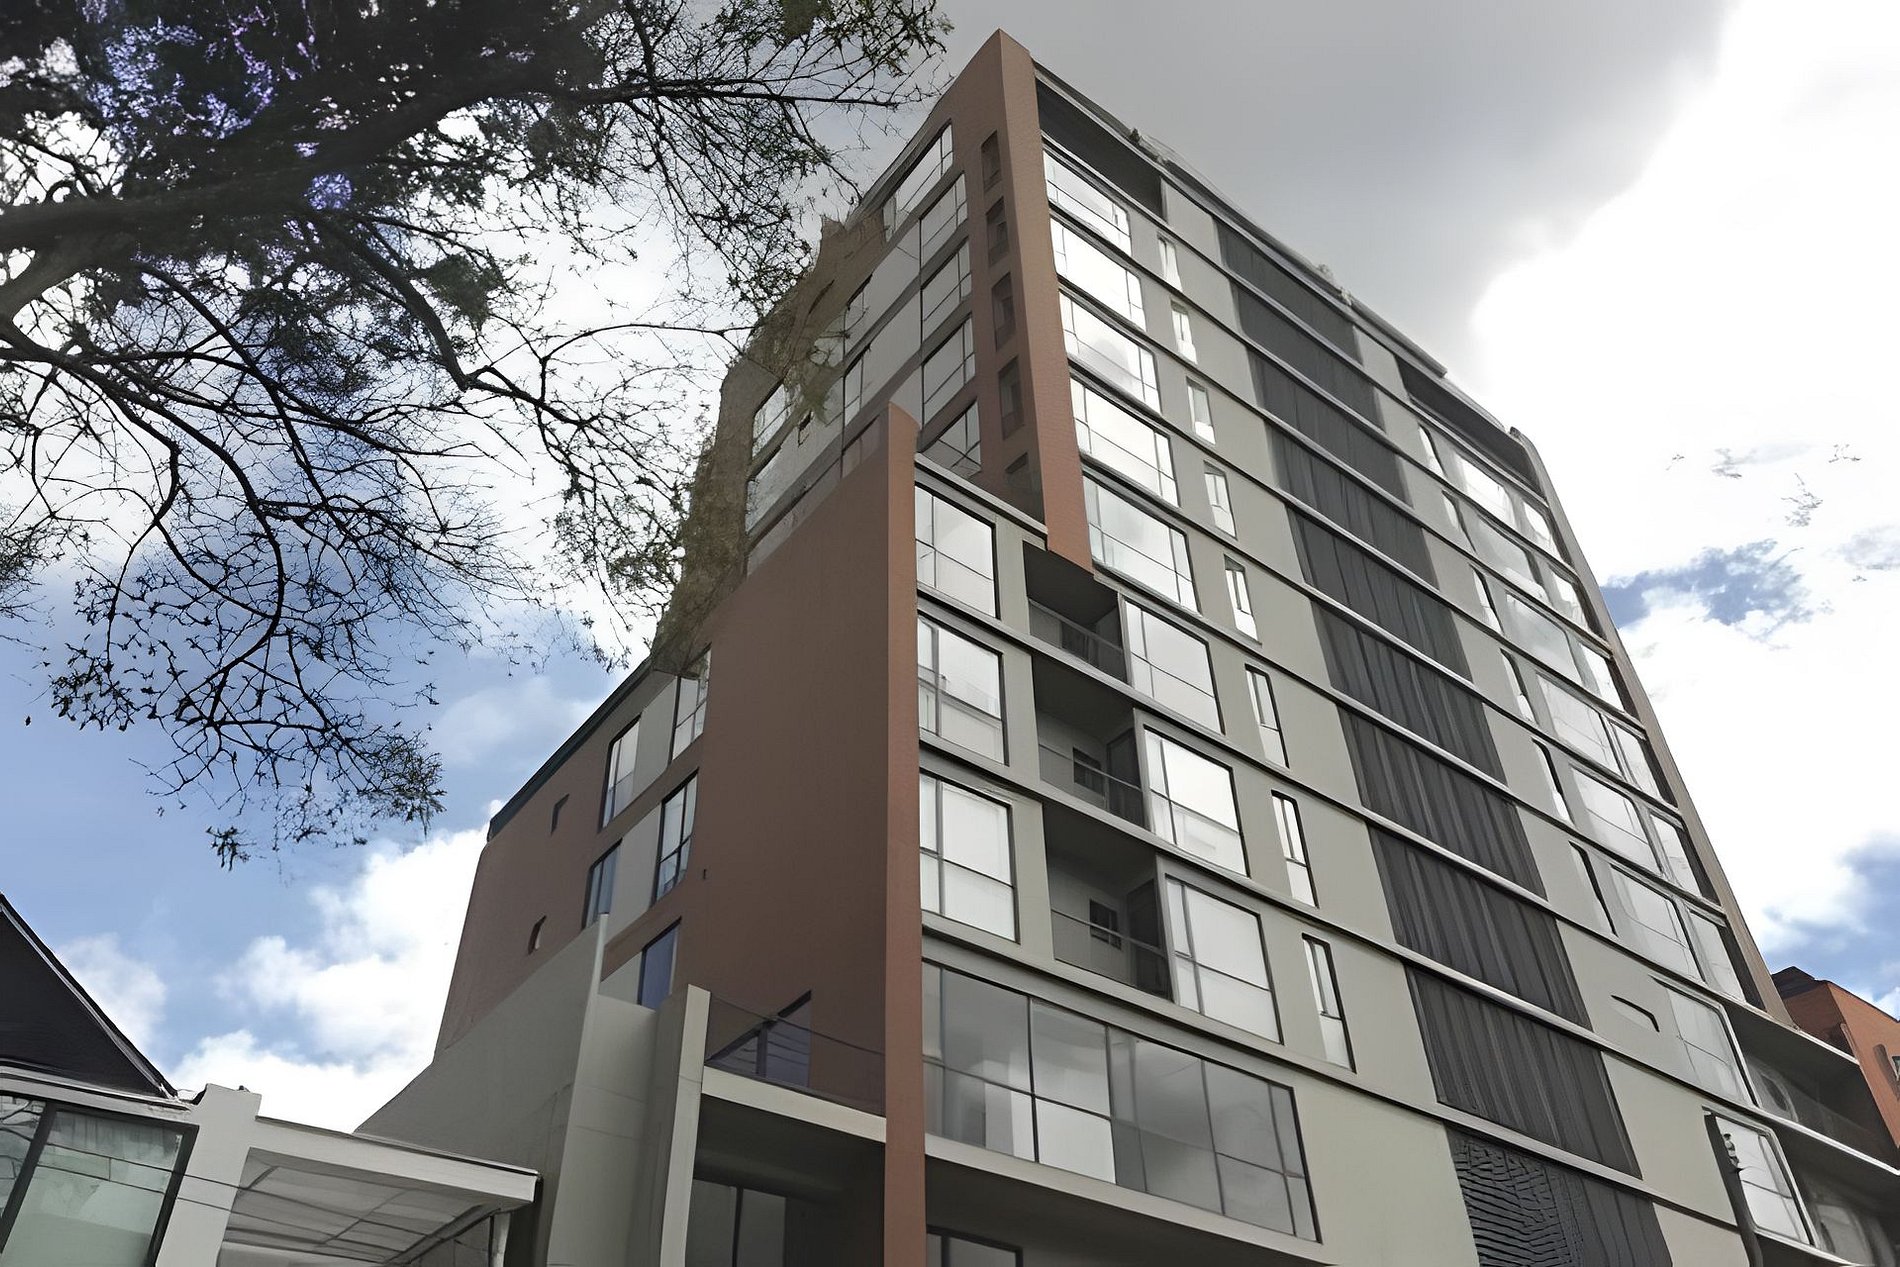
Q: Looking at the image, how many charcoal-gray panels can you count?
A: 10